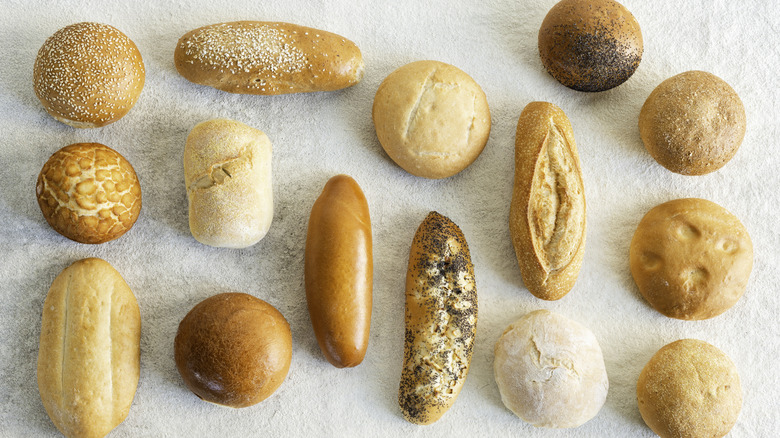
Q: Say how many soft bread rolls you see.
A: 15